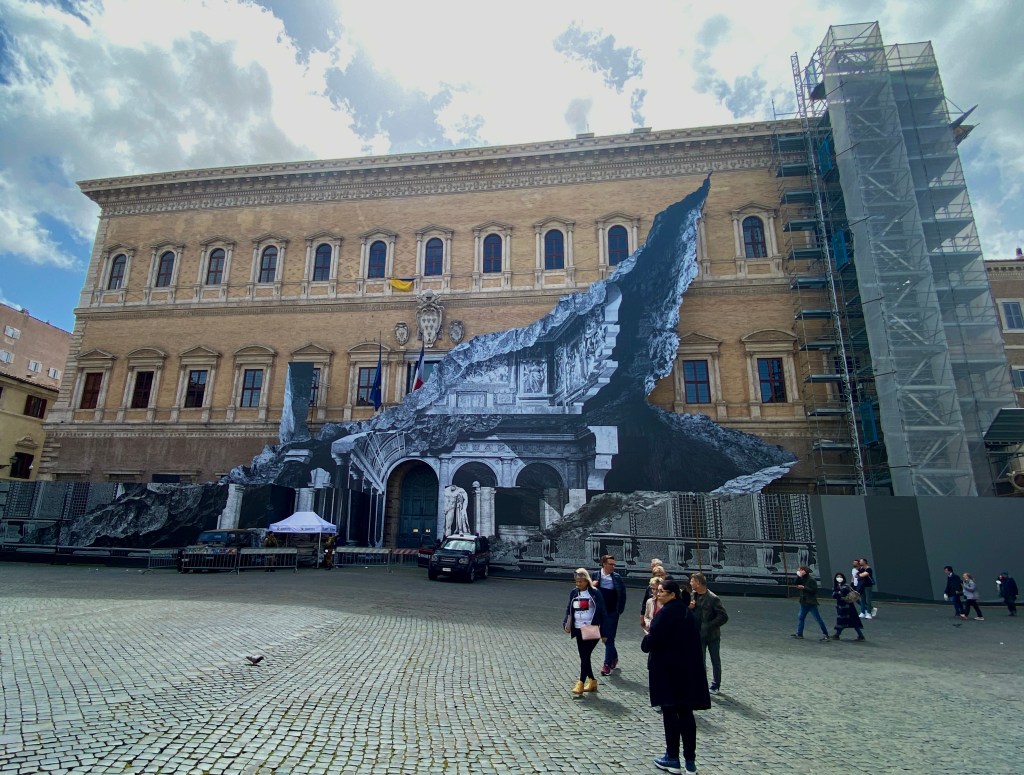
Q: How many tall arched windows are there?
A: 11